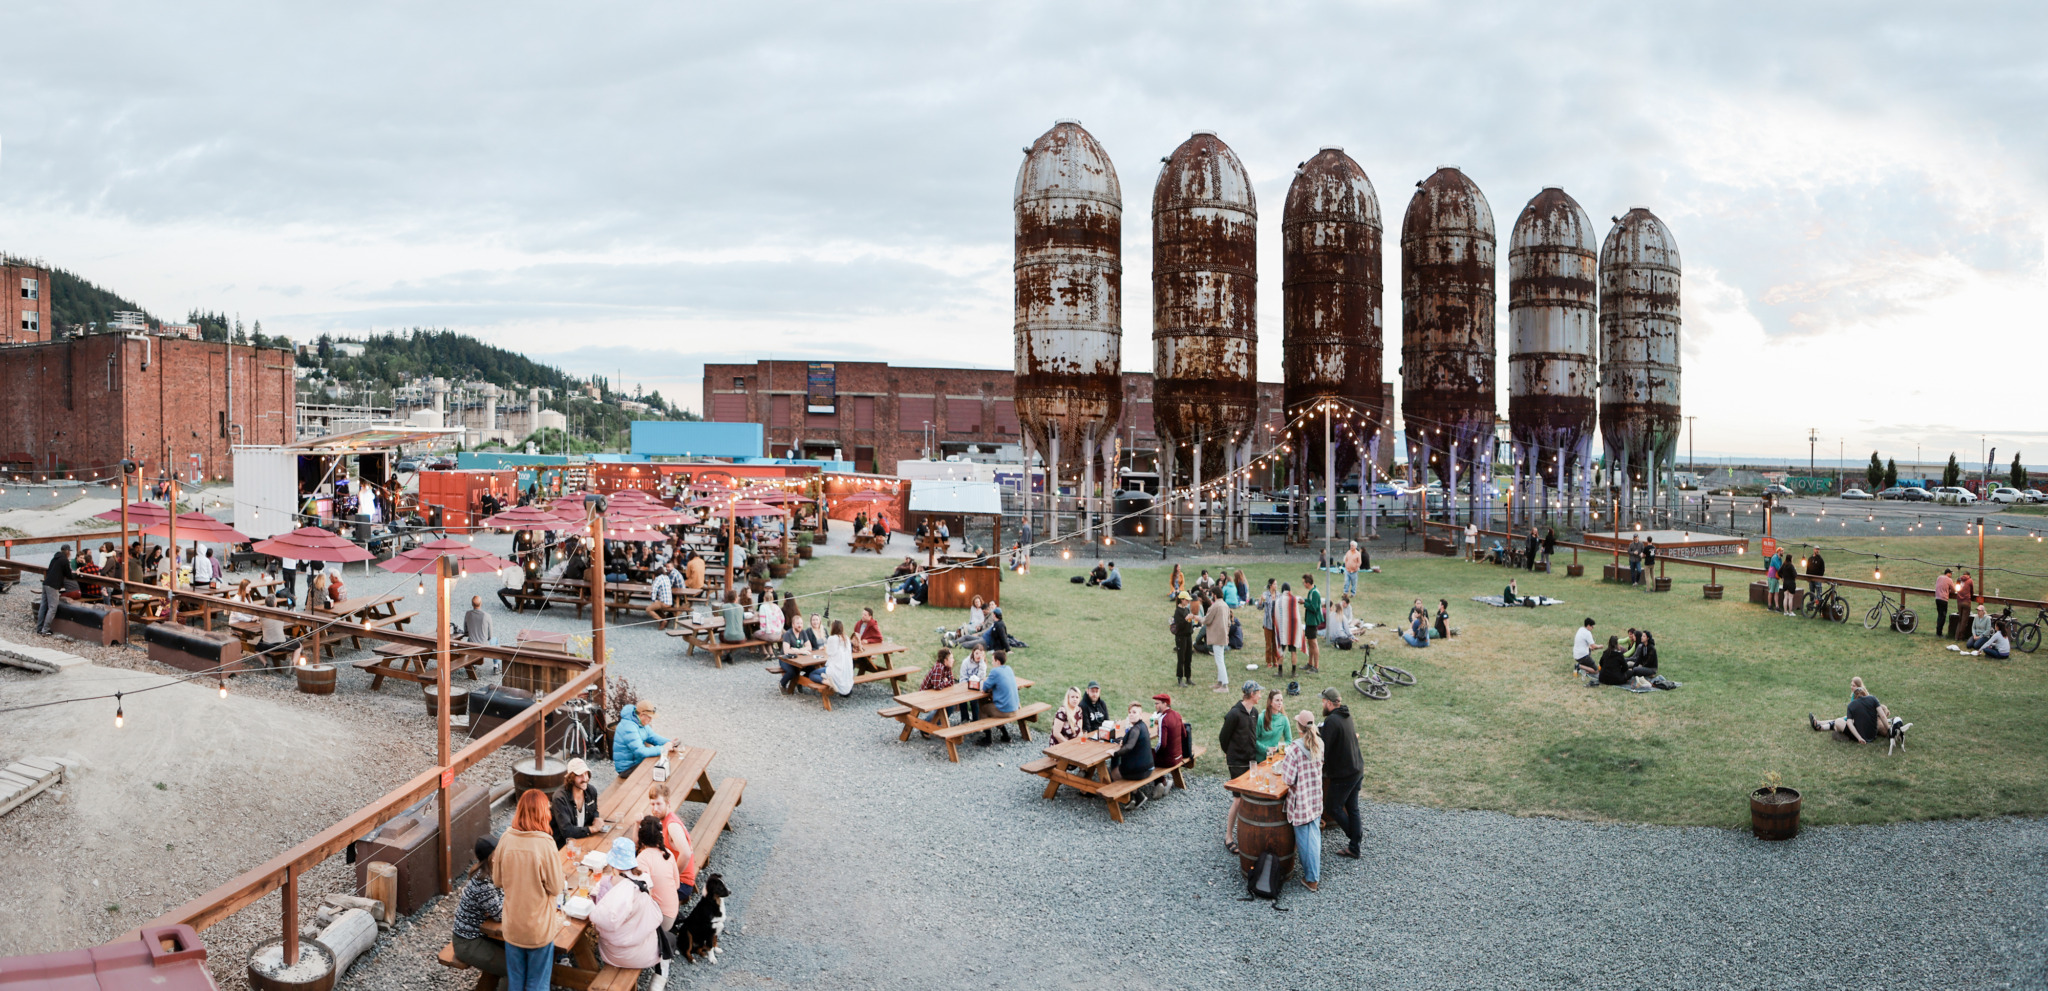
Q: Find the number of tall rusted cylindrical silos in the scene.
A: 6